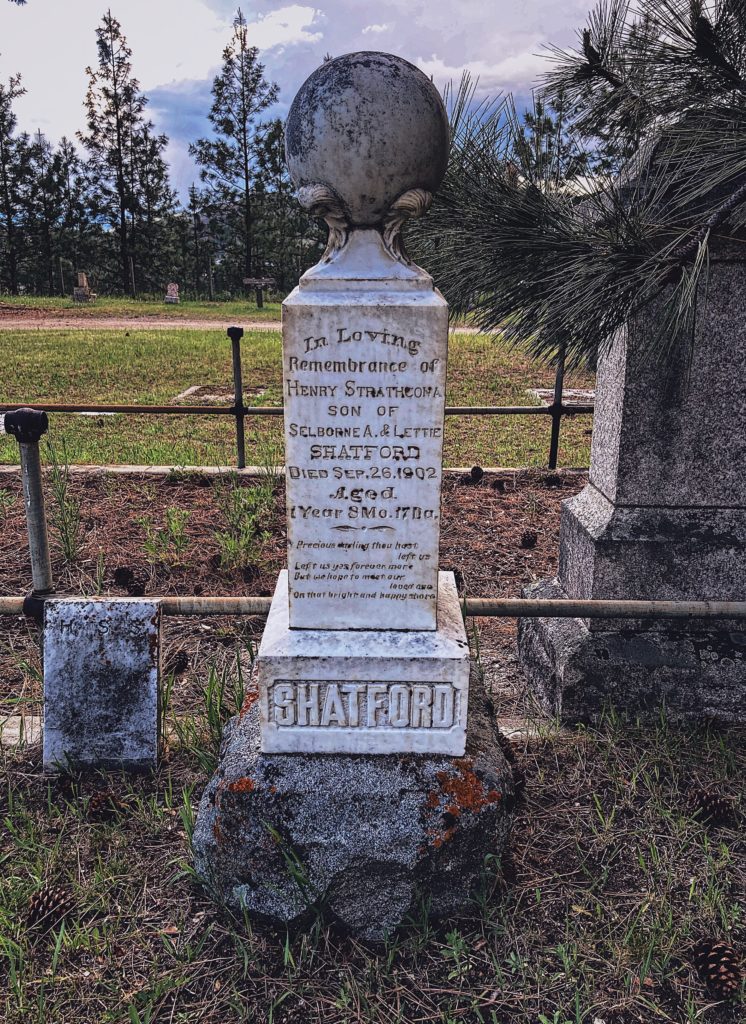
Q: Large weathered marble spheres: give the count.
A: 1